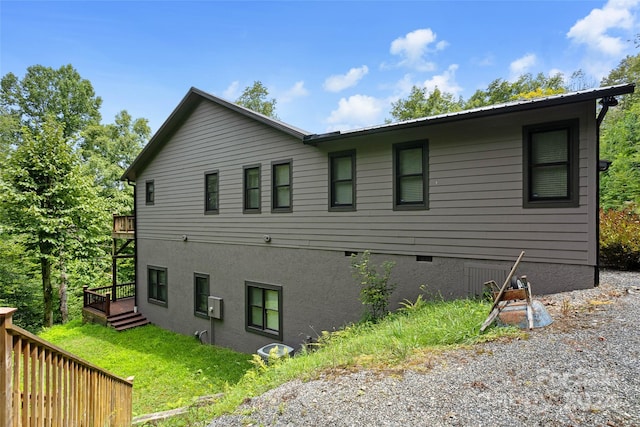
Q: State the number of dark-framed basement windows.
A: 3